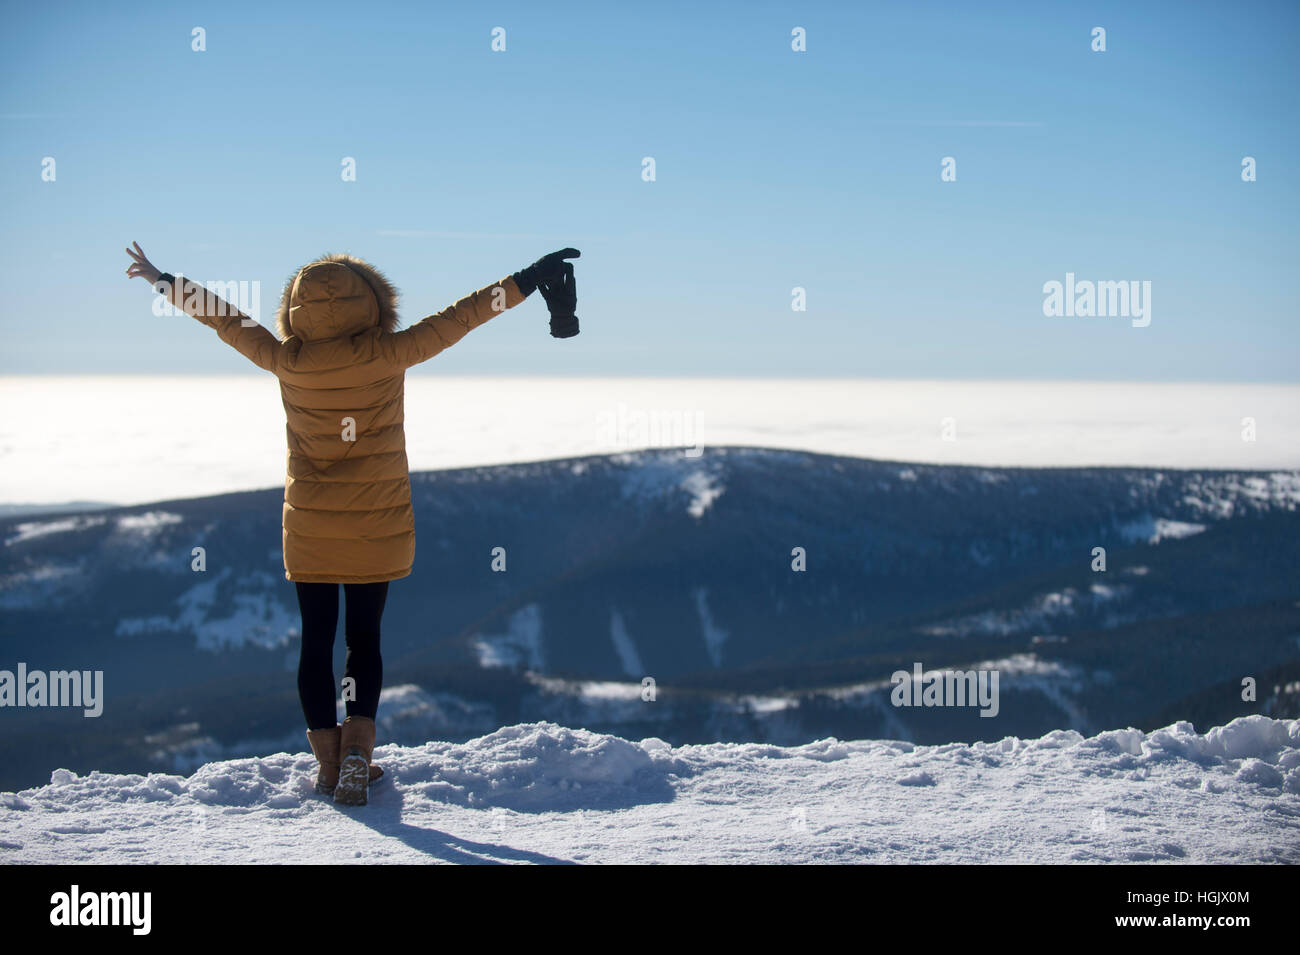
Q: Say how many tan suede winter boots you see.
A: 2